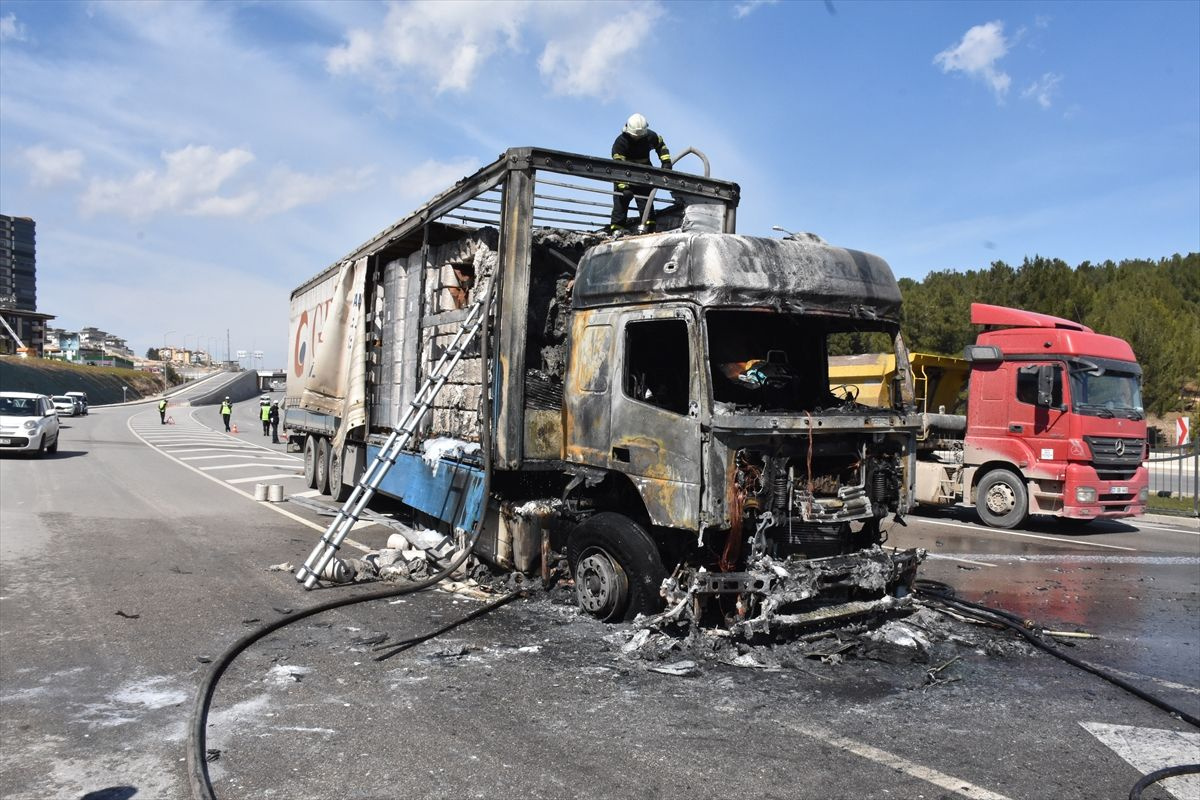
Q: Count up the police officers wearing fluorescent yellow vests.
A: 3